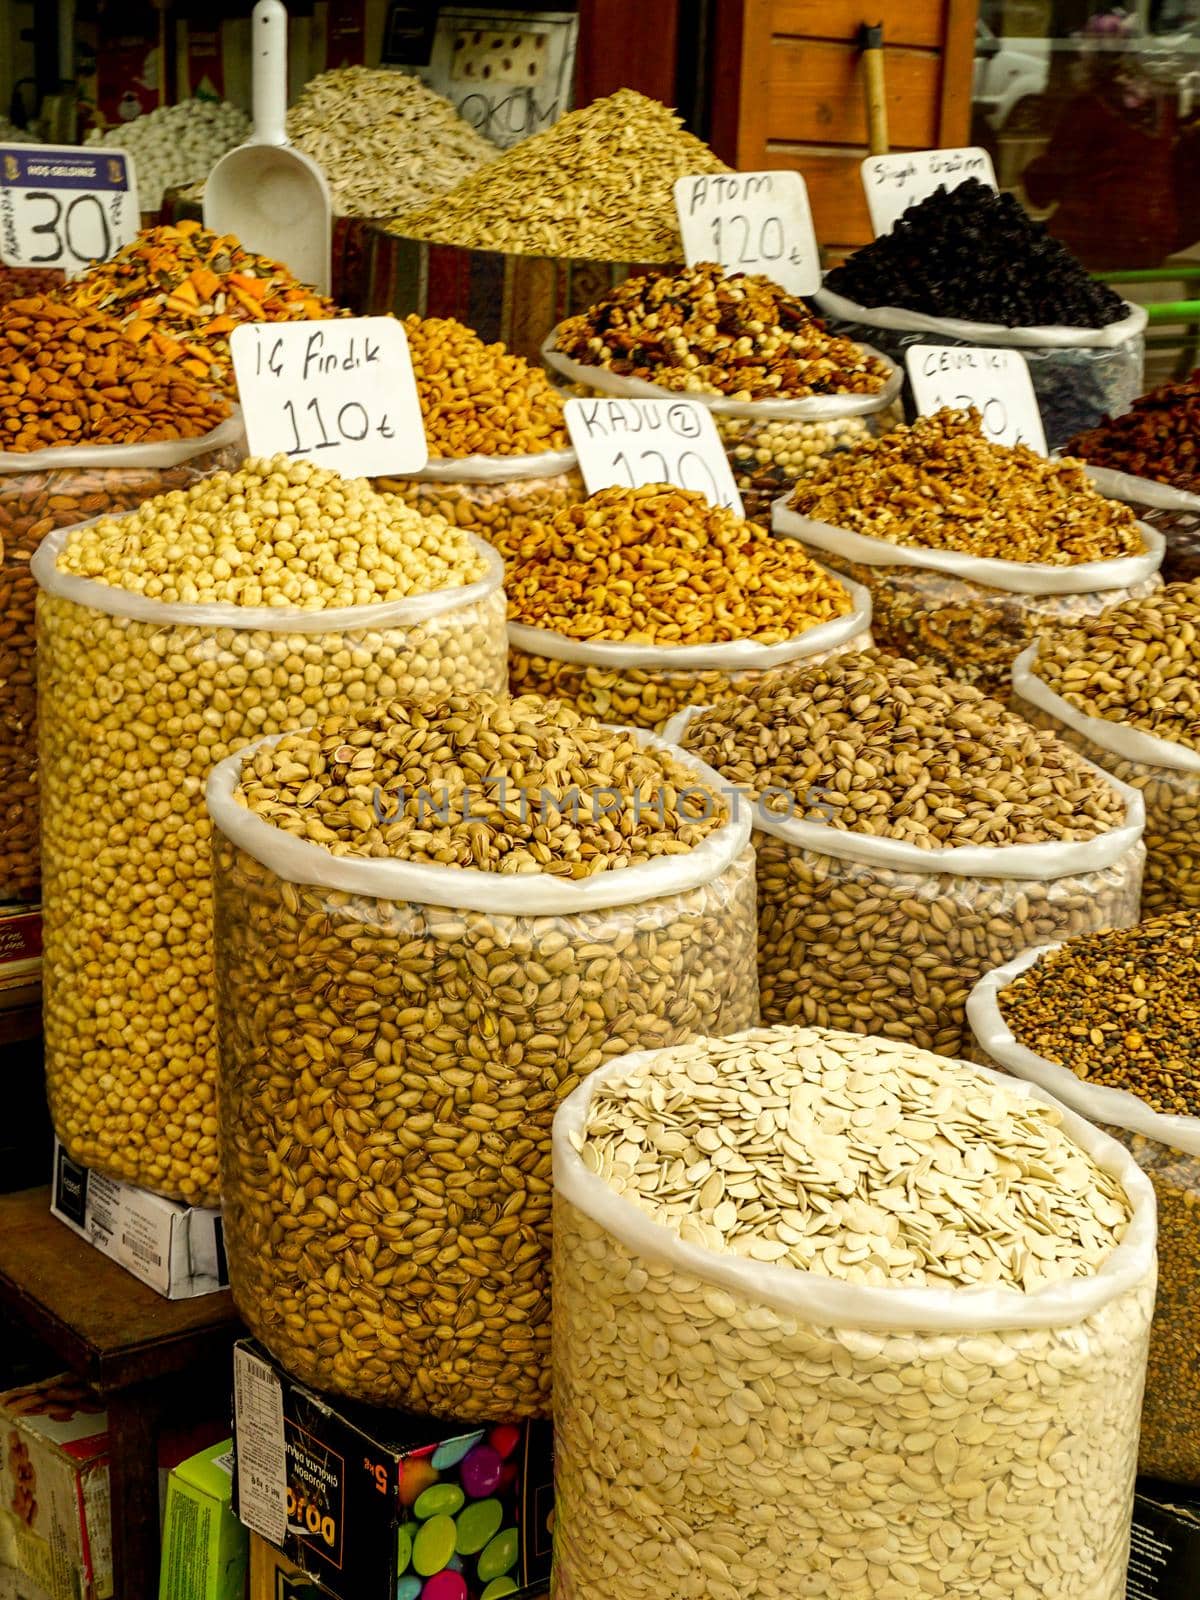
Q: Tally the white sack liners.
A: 13